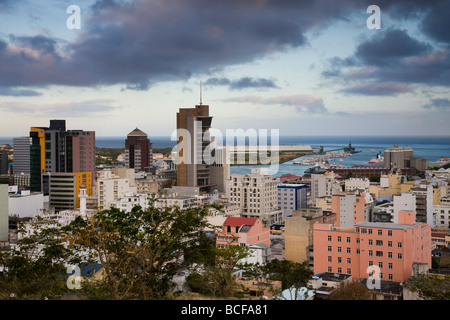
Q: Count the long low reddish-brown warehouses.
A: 1